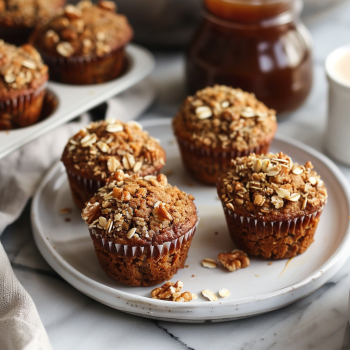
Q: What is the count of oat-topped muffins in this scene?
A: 7